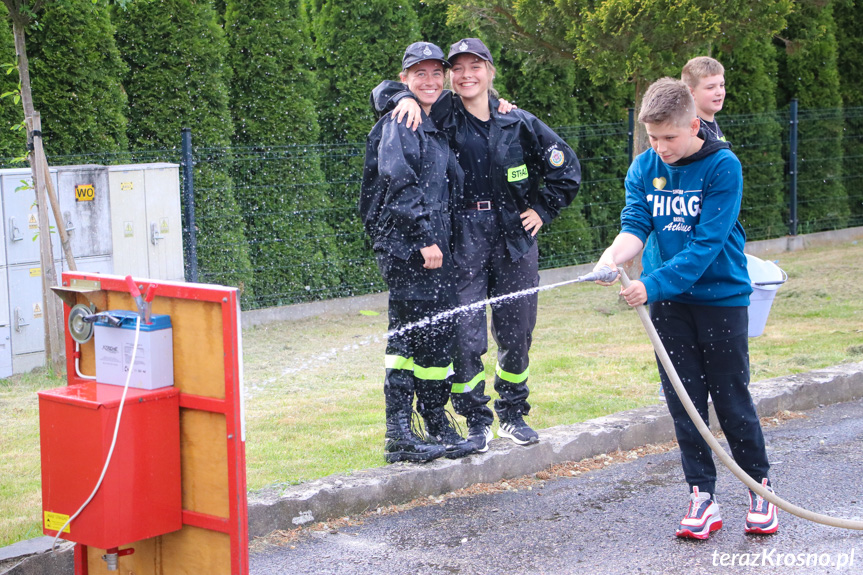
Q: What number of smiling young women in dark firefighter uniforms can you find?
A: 2